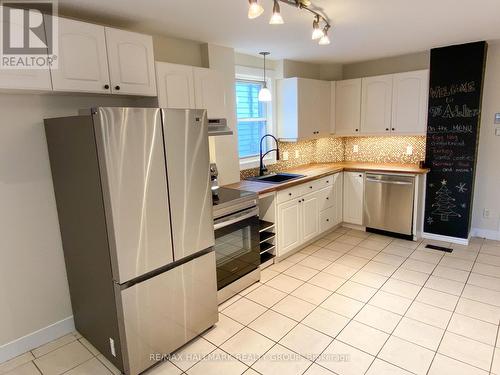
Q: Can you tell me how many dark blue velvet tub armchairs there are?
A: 0